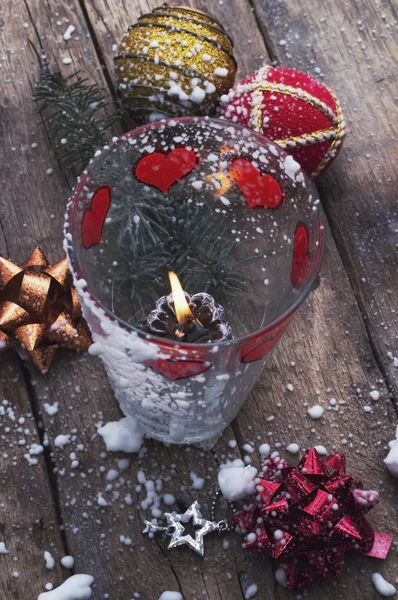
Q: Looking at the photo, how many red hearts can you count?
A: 6